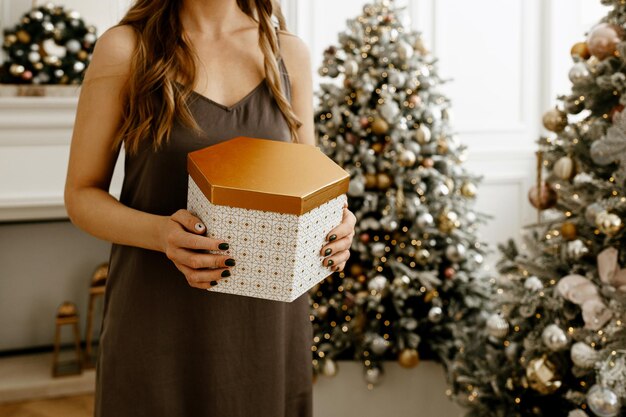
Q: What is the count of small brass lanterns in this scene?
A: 2